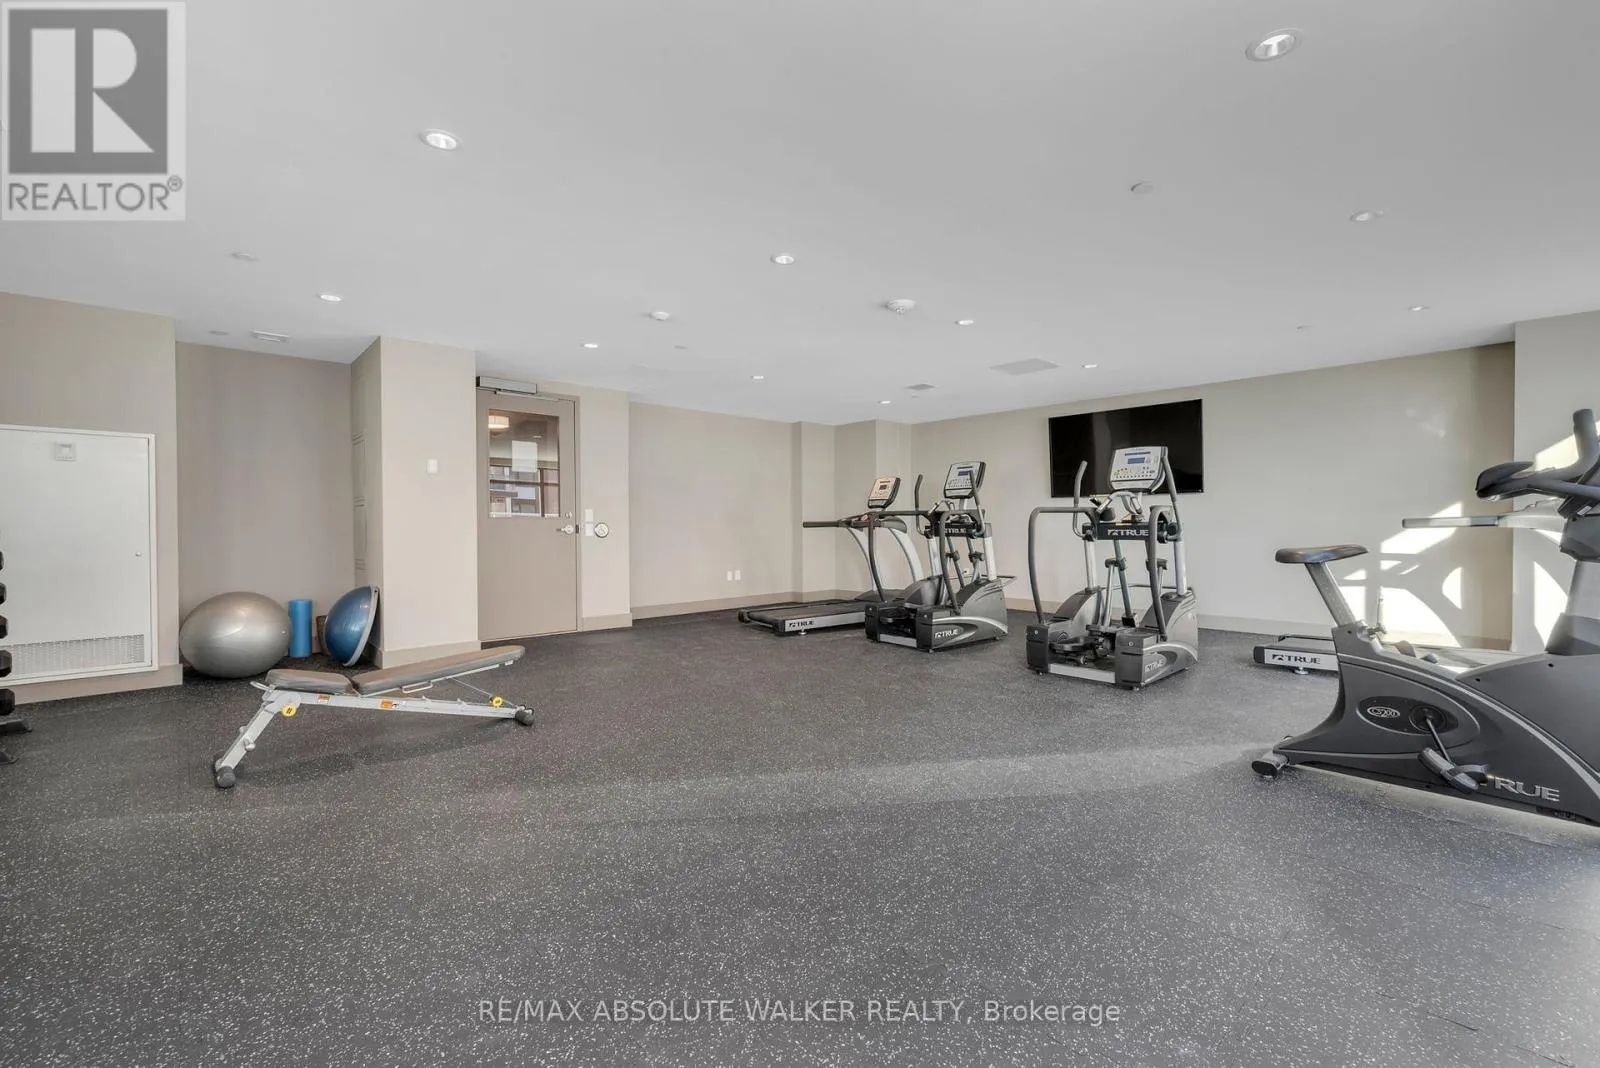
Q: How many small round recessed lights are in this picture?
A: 11